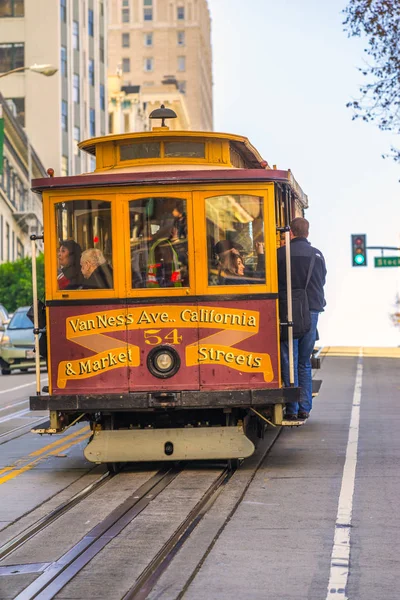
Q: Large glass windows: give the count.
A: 3